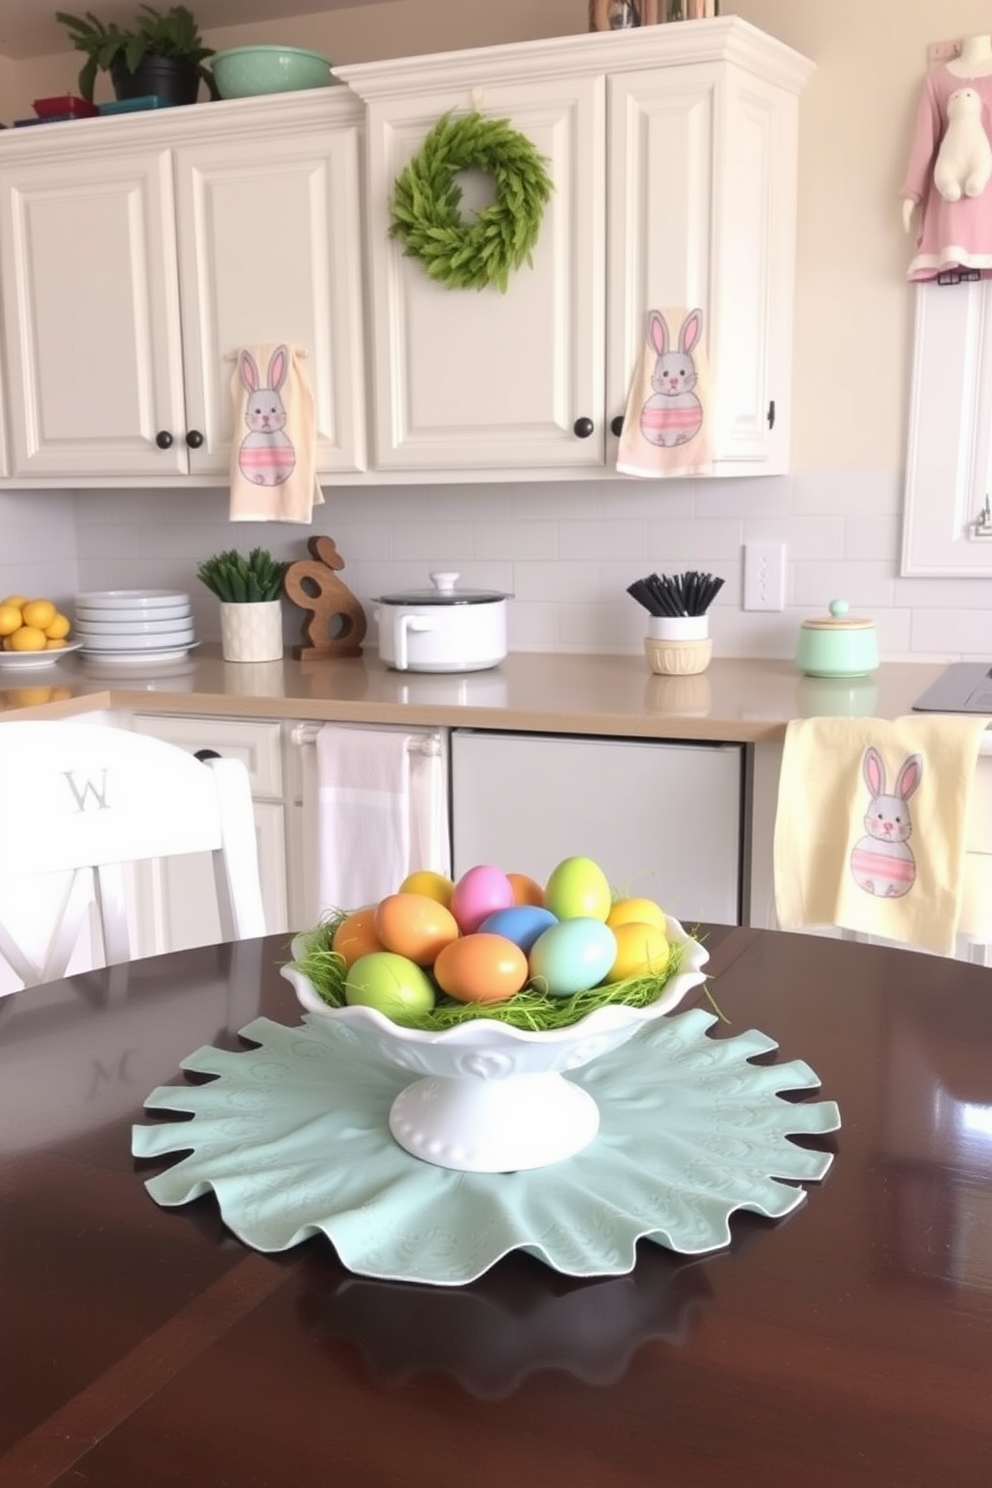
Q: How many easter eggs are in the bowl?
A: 12